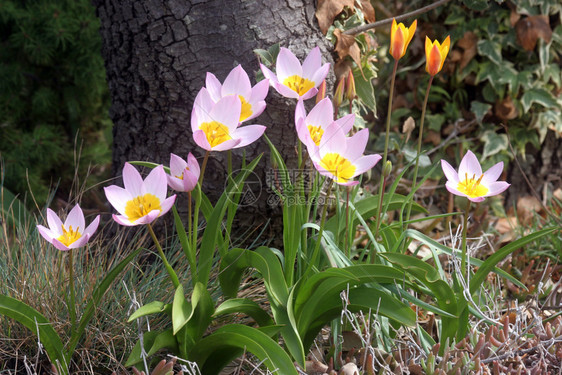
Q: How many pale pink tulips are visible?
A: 9